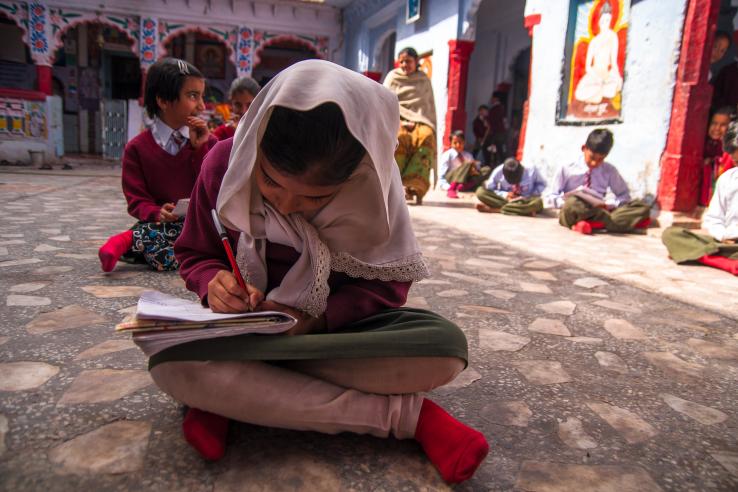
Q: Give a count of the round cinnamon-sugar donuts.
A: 0